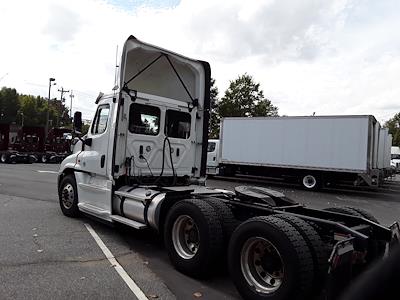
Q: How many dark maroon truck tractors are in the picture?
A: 3